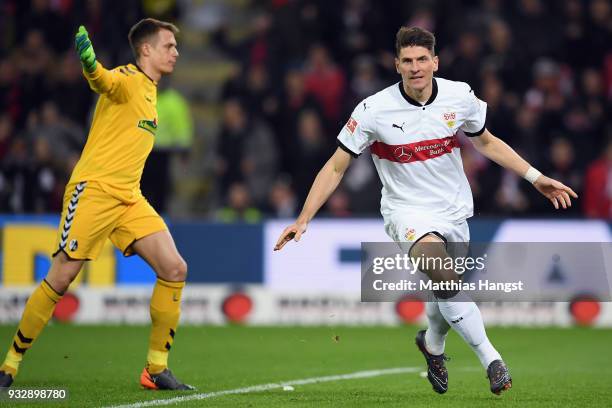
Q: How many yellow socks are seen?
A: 2